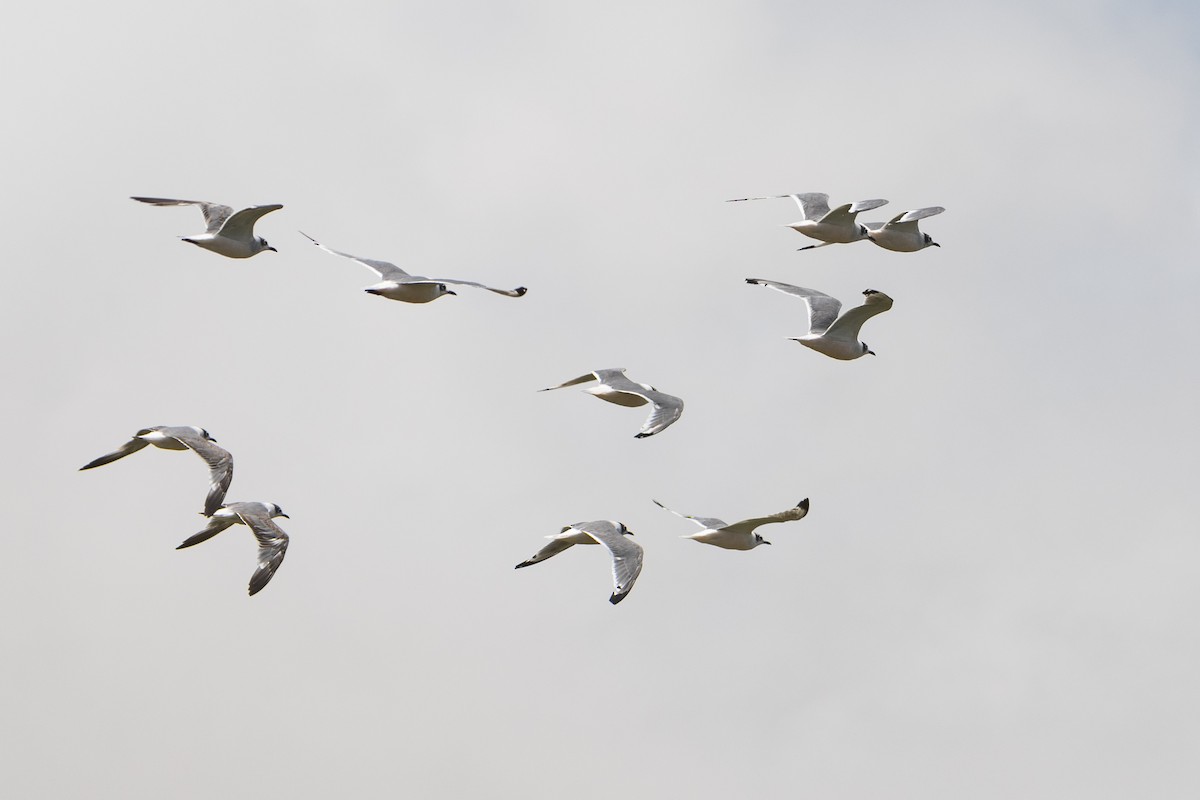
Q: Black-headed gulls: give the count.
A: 10